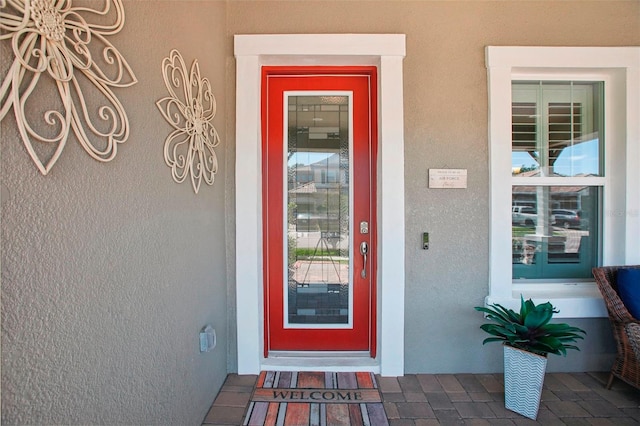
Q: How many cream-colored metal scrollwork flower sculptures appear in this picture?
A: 2